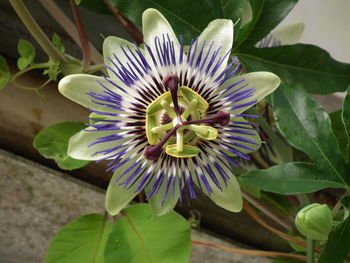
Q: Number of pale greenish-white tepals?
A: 10